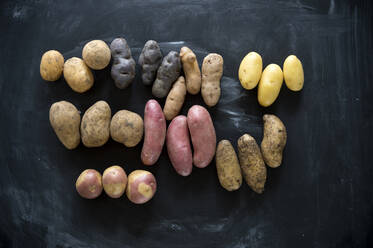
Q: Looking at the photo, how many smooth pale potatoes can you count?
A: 3